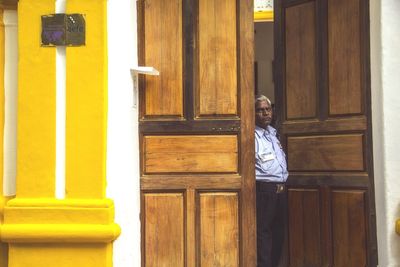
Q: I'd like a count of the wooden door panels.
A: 10